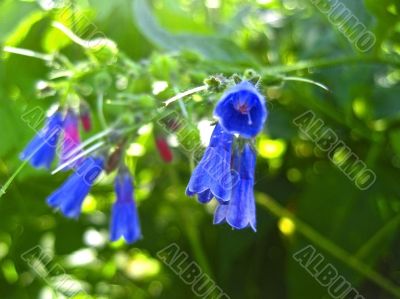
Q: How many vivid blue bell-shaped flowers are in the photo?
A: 6